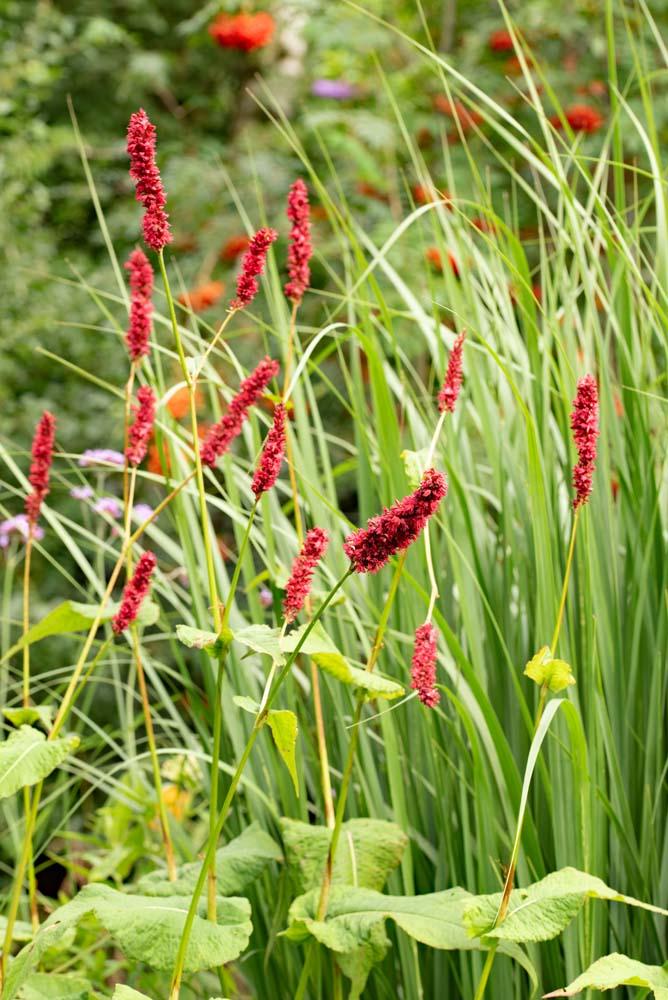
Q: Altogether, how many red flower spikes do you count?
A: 14